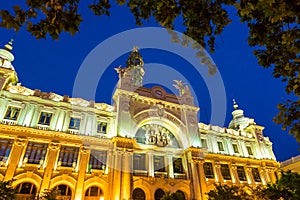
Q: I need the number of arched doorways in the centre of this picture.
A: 3